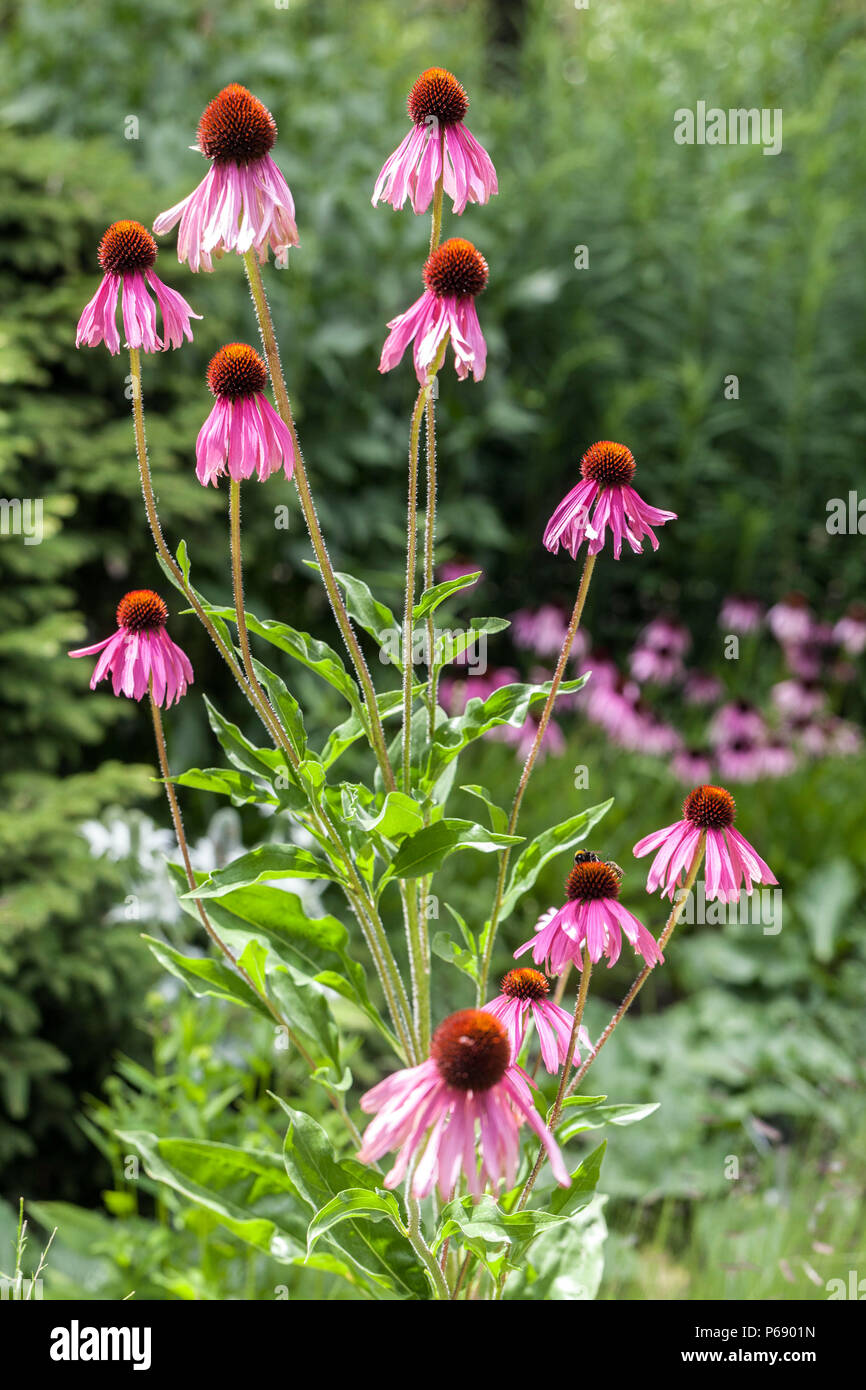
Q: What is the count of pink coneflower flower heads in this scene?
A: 11